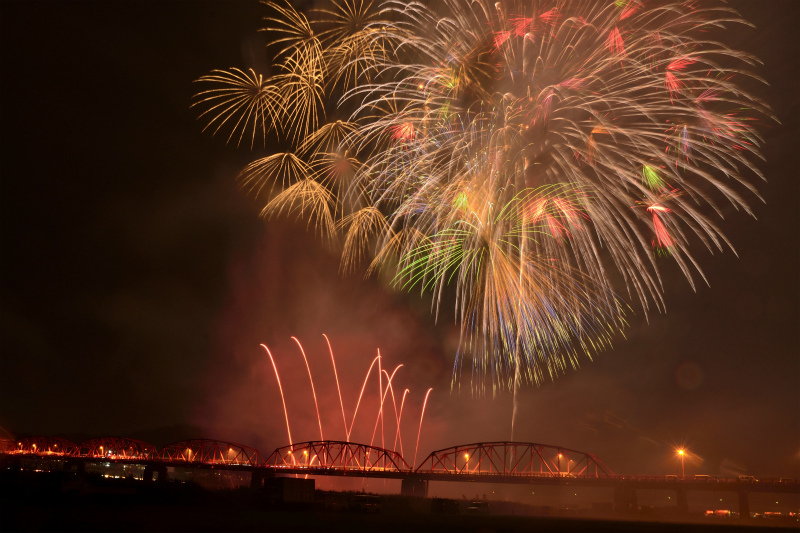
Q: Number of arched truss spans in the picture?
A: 5